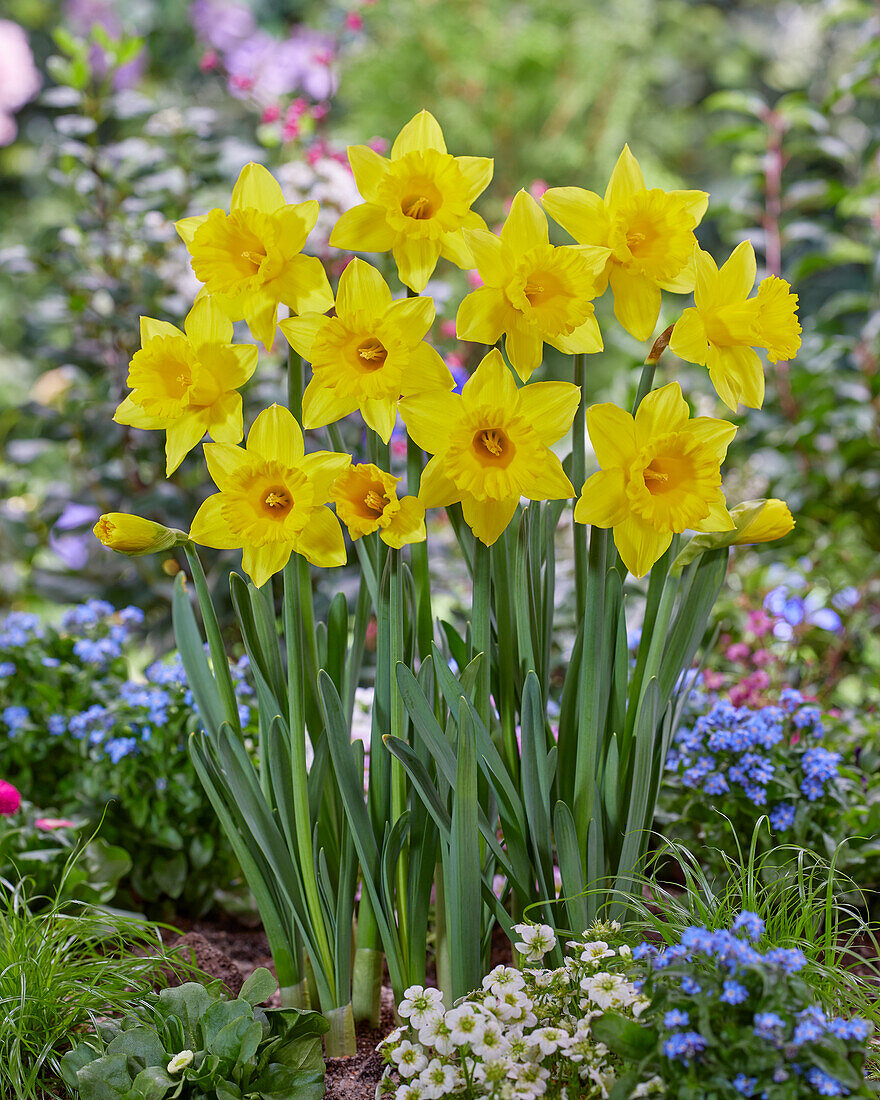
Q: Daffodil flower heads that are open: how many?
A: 11